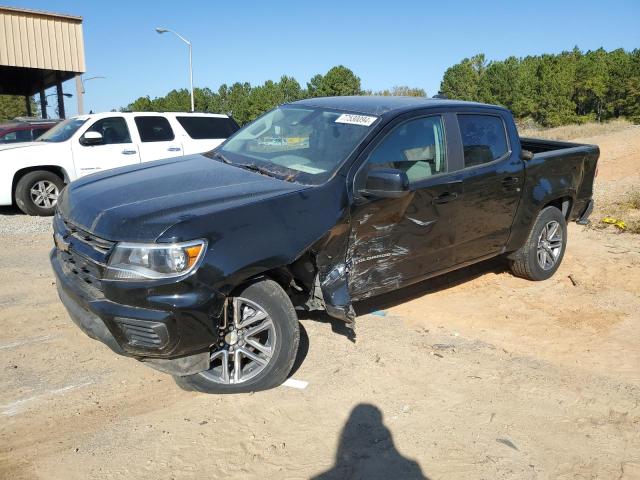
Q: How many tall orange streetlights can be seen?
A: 0